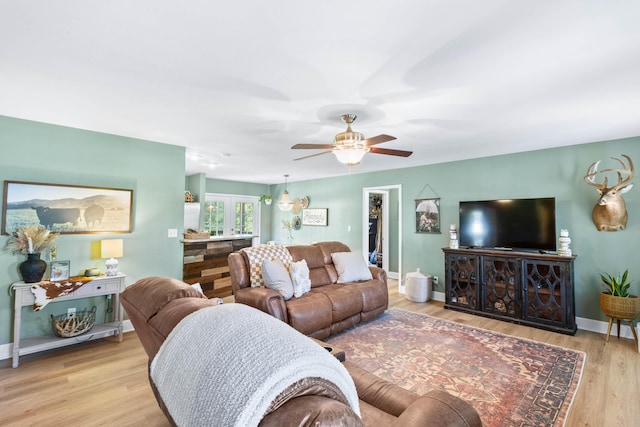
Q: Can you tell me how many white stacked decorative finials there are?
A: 2